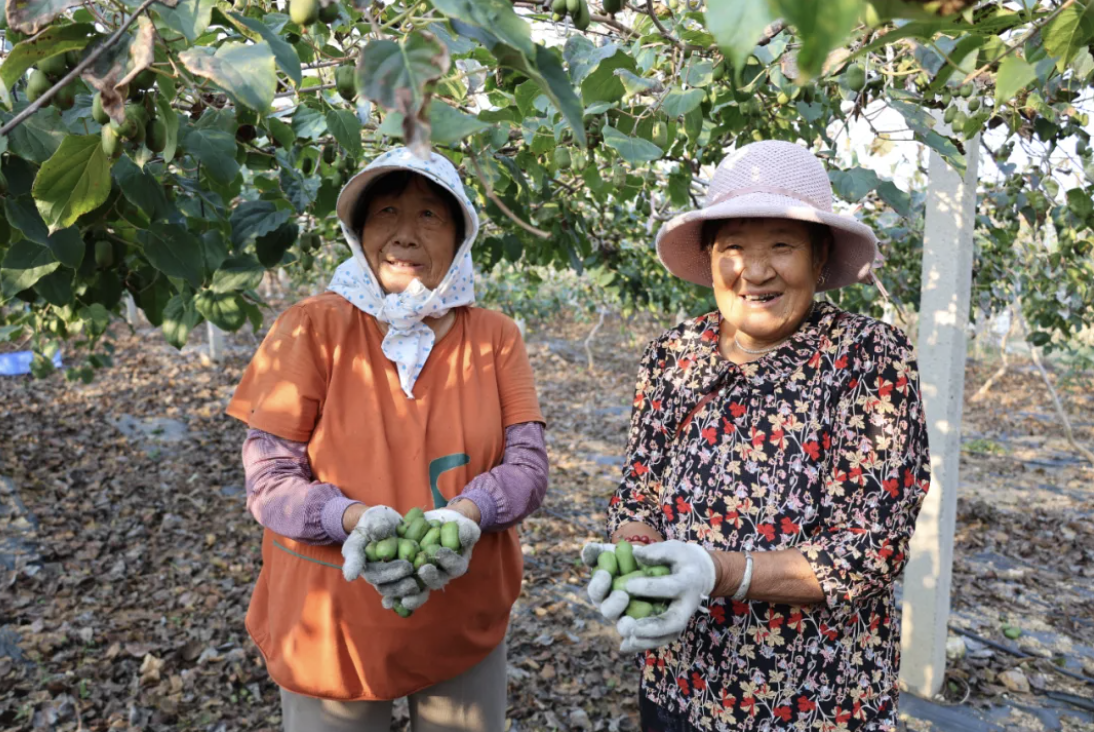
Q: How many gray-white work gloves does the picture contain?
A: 4